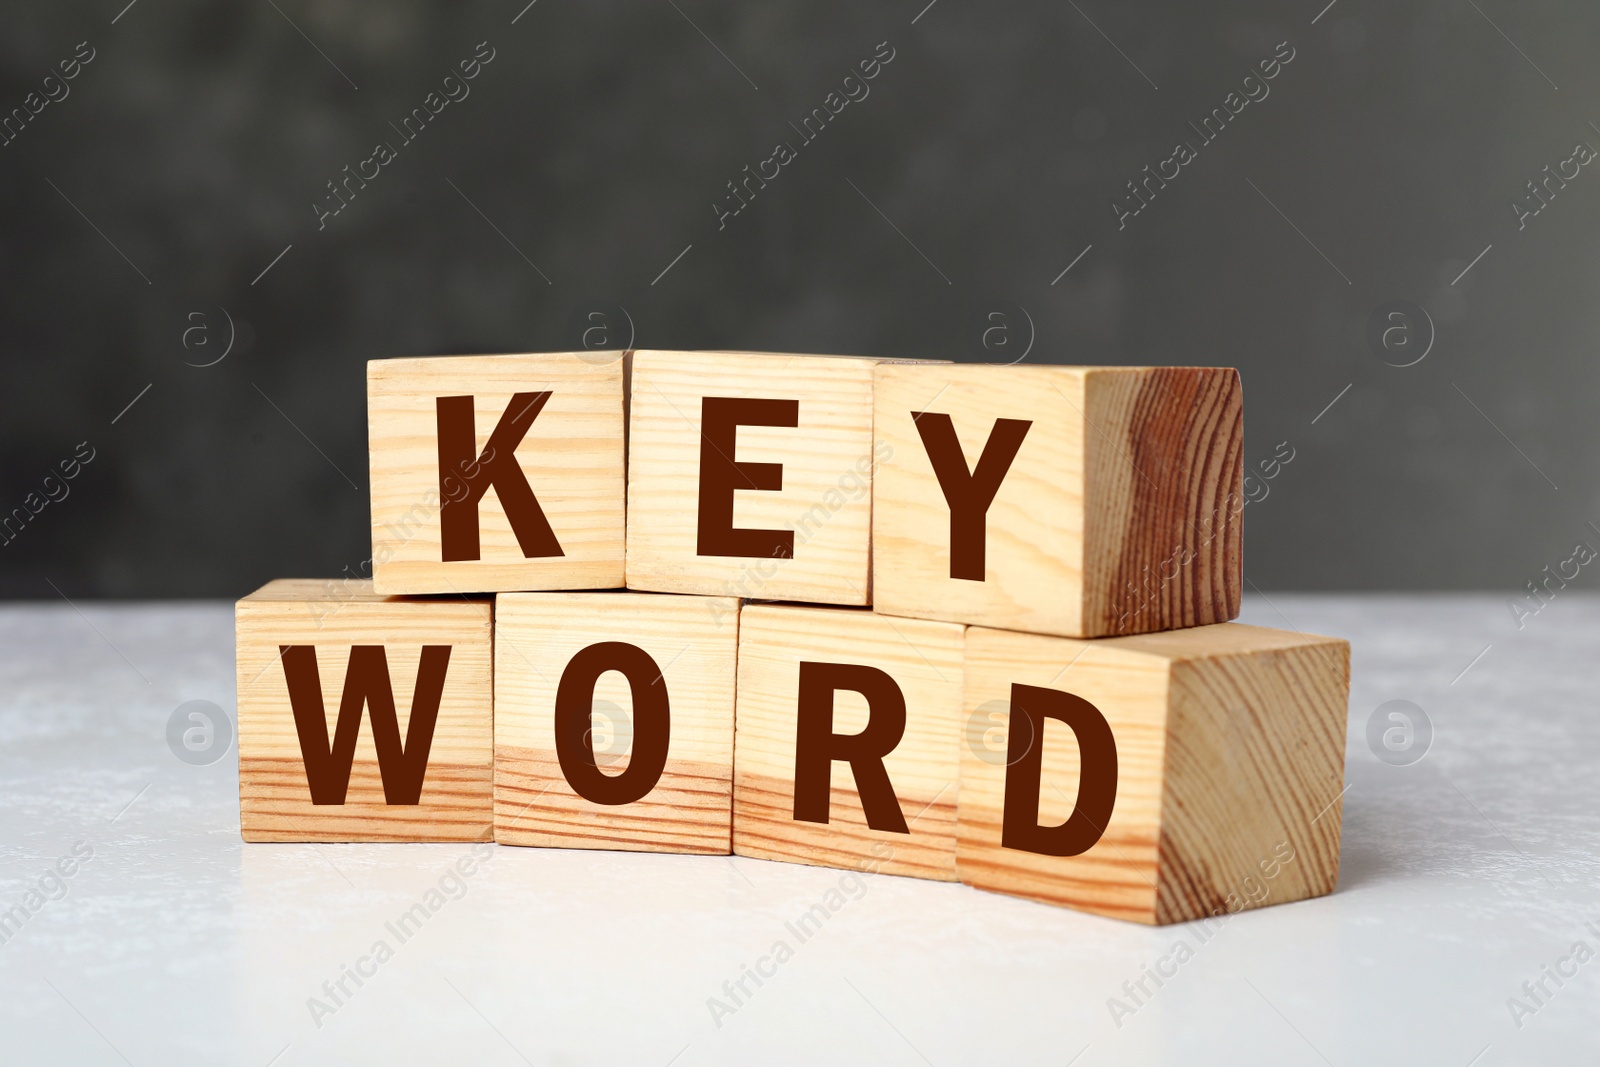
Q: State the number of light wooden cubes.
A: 7